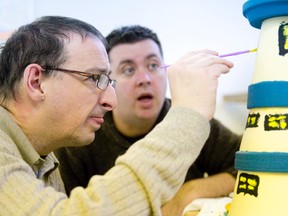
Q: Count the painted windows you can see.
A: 4